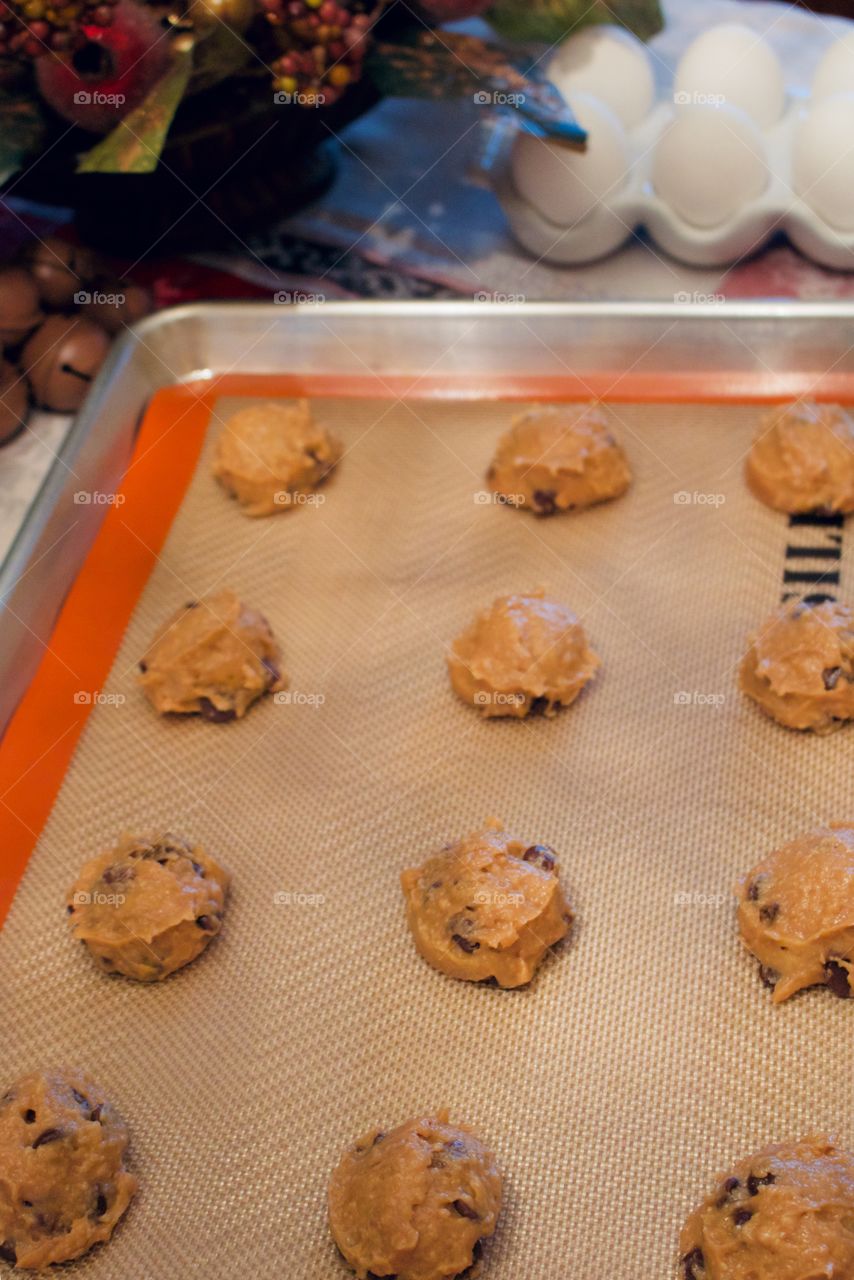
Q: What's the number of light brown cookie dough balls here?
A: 12